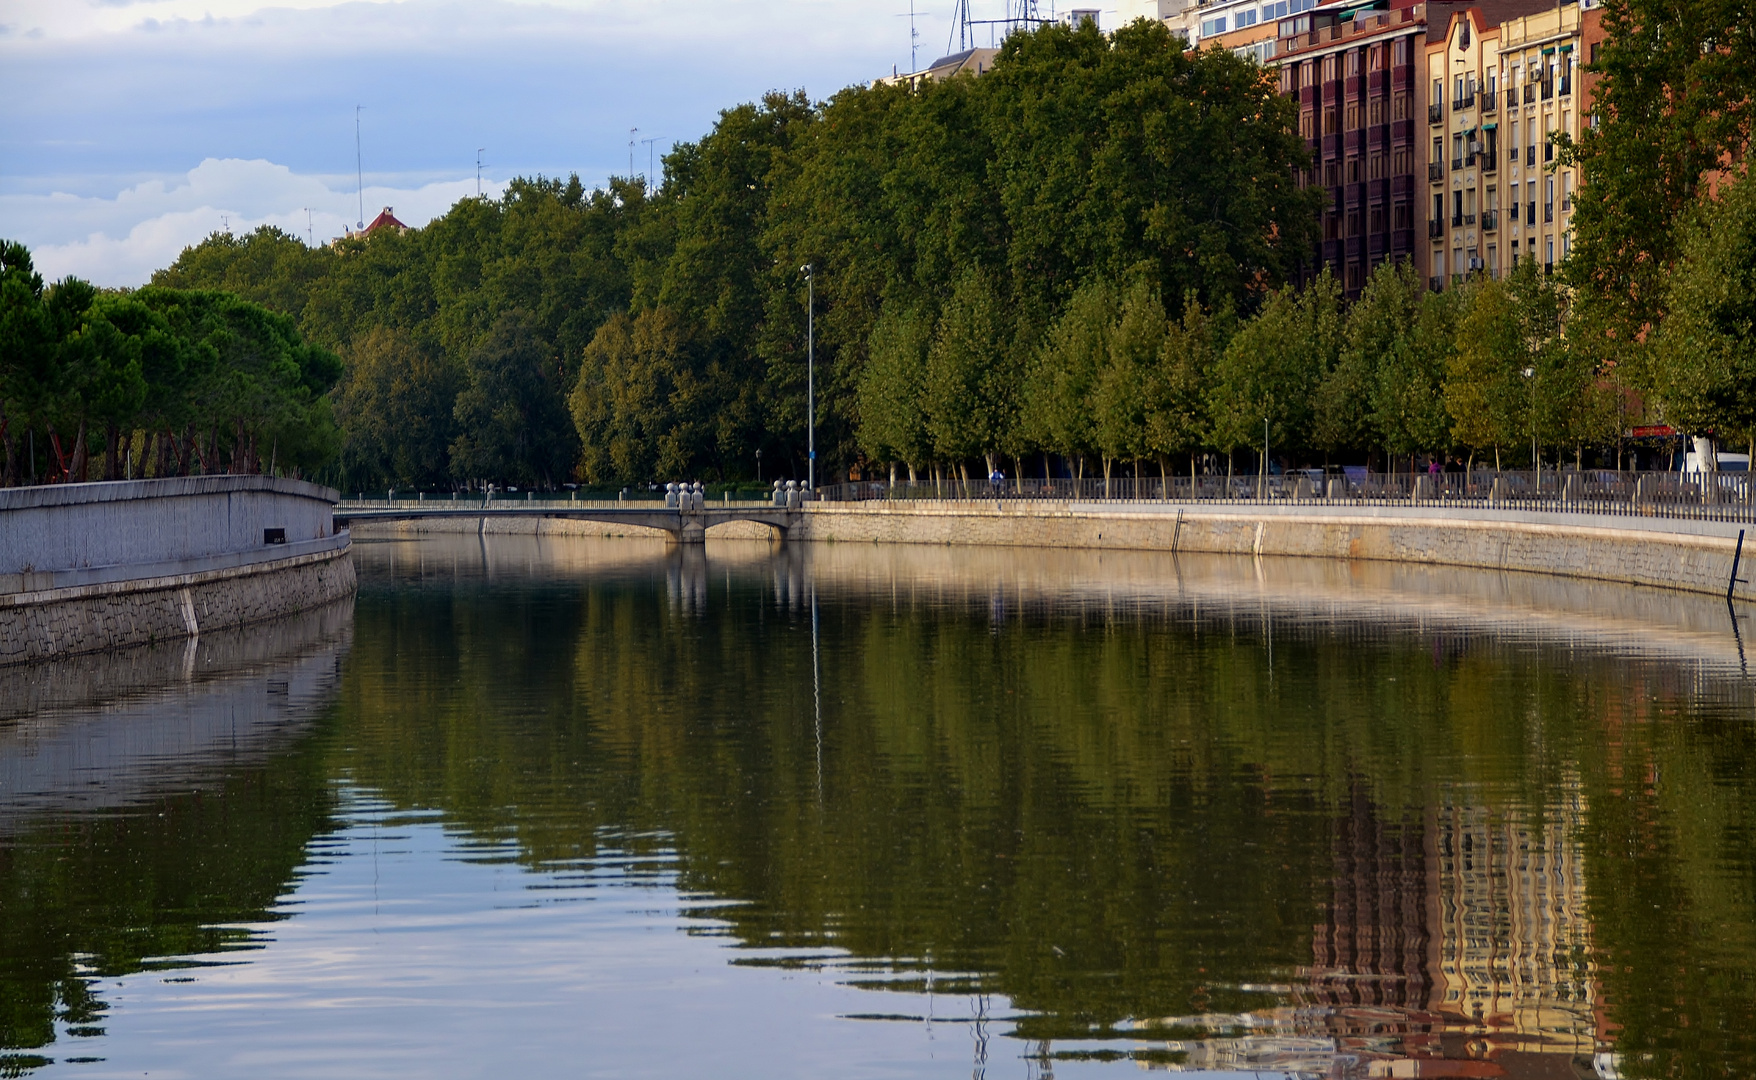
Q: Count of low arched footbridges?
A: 1